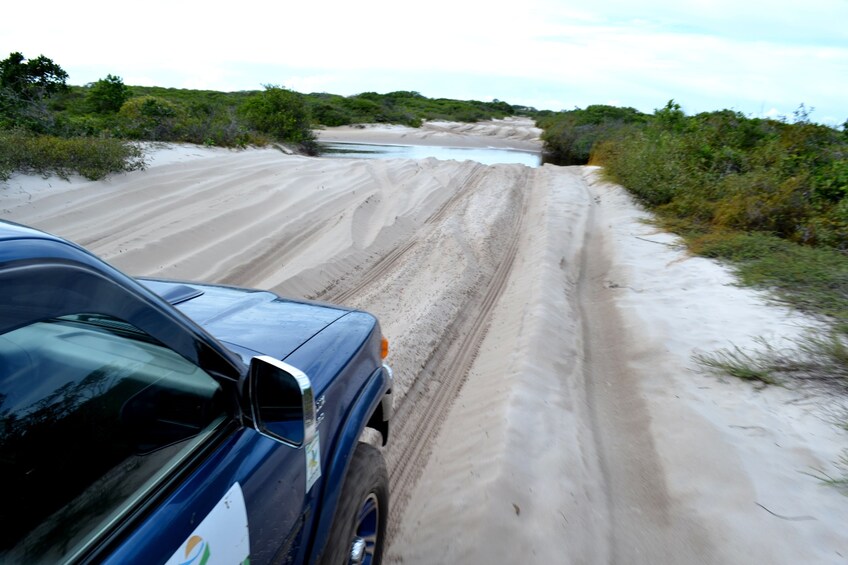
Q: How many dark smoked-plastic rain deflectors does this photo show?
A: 1